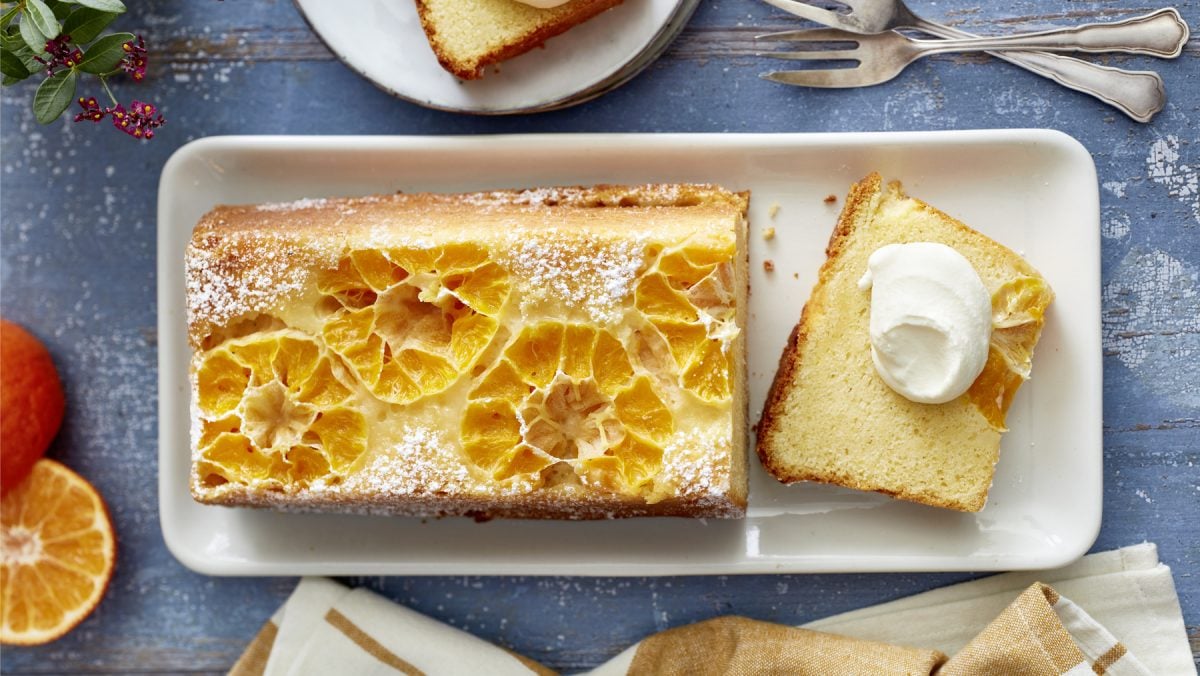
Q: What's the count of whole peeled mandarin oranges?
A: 0